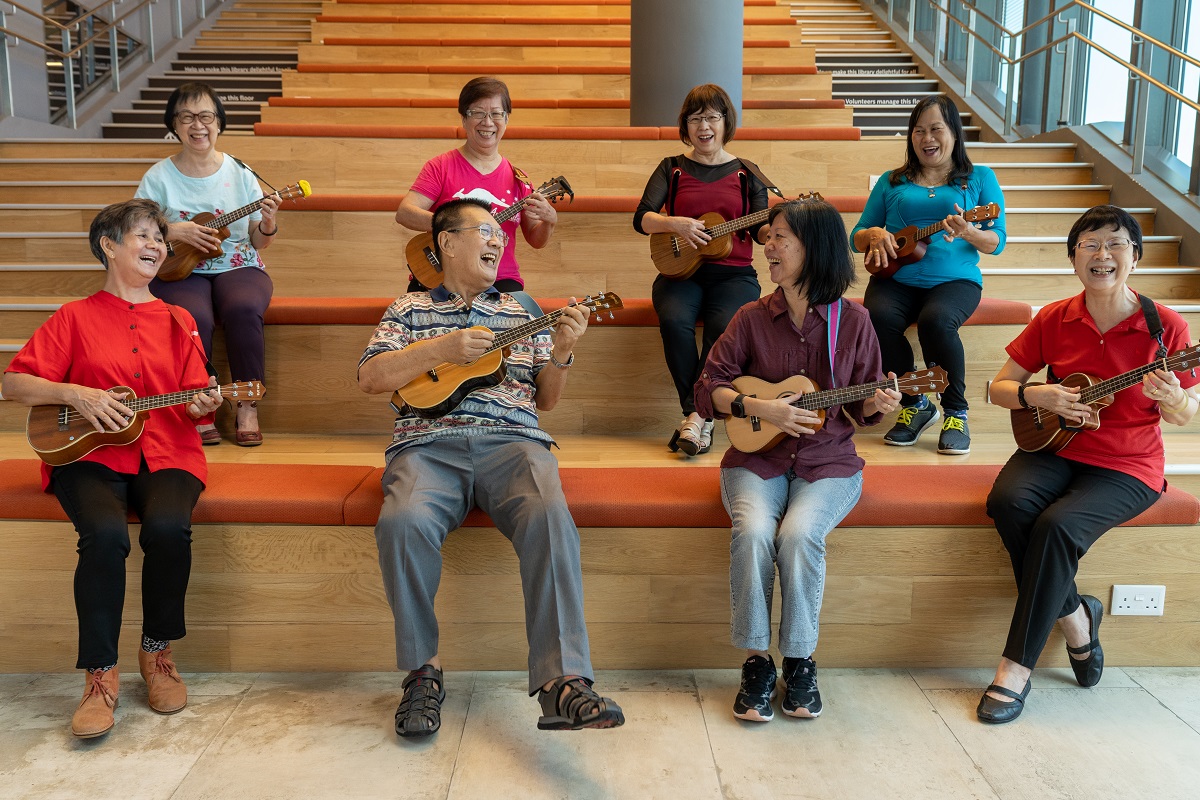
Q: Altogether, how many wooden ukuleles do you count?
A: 8